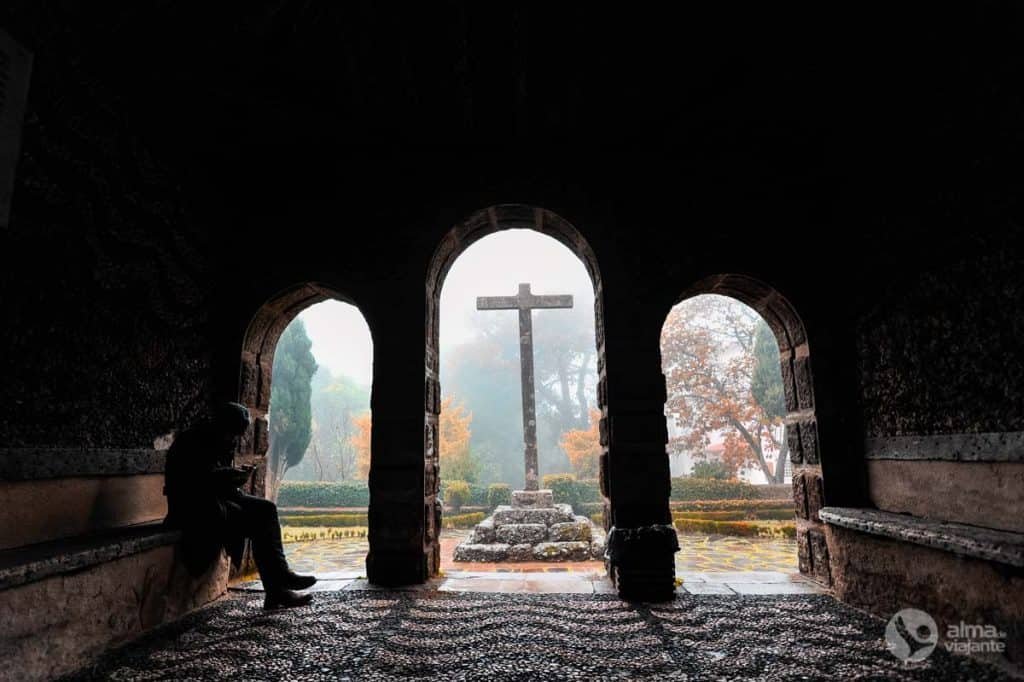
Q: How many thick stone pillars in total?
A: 2